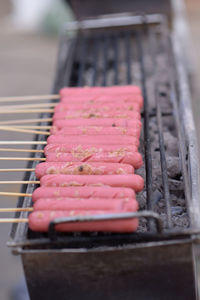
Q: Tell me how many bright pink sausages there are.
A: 14